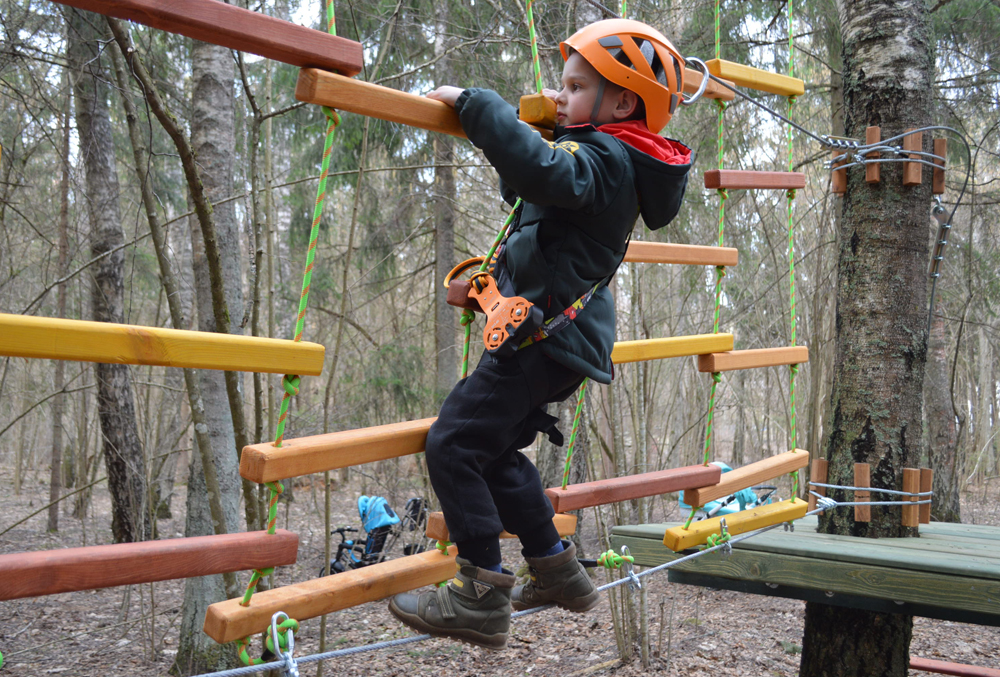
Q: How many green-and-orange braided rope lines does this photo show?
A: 5